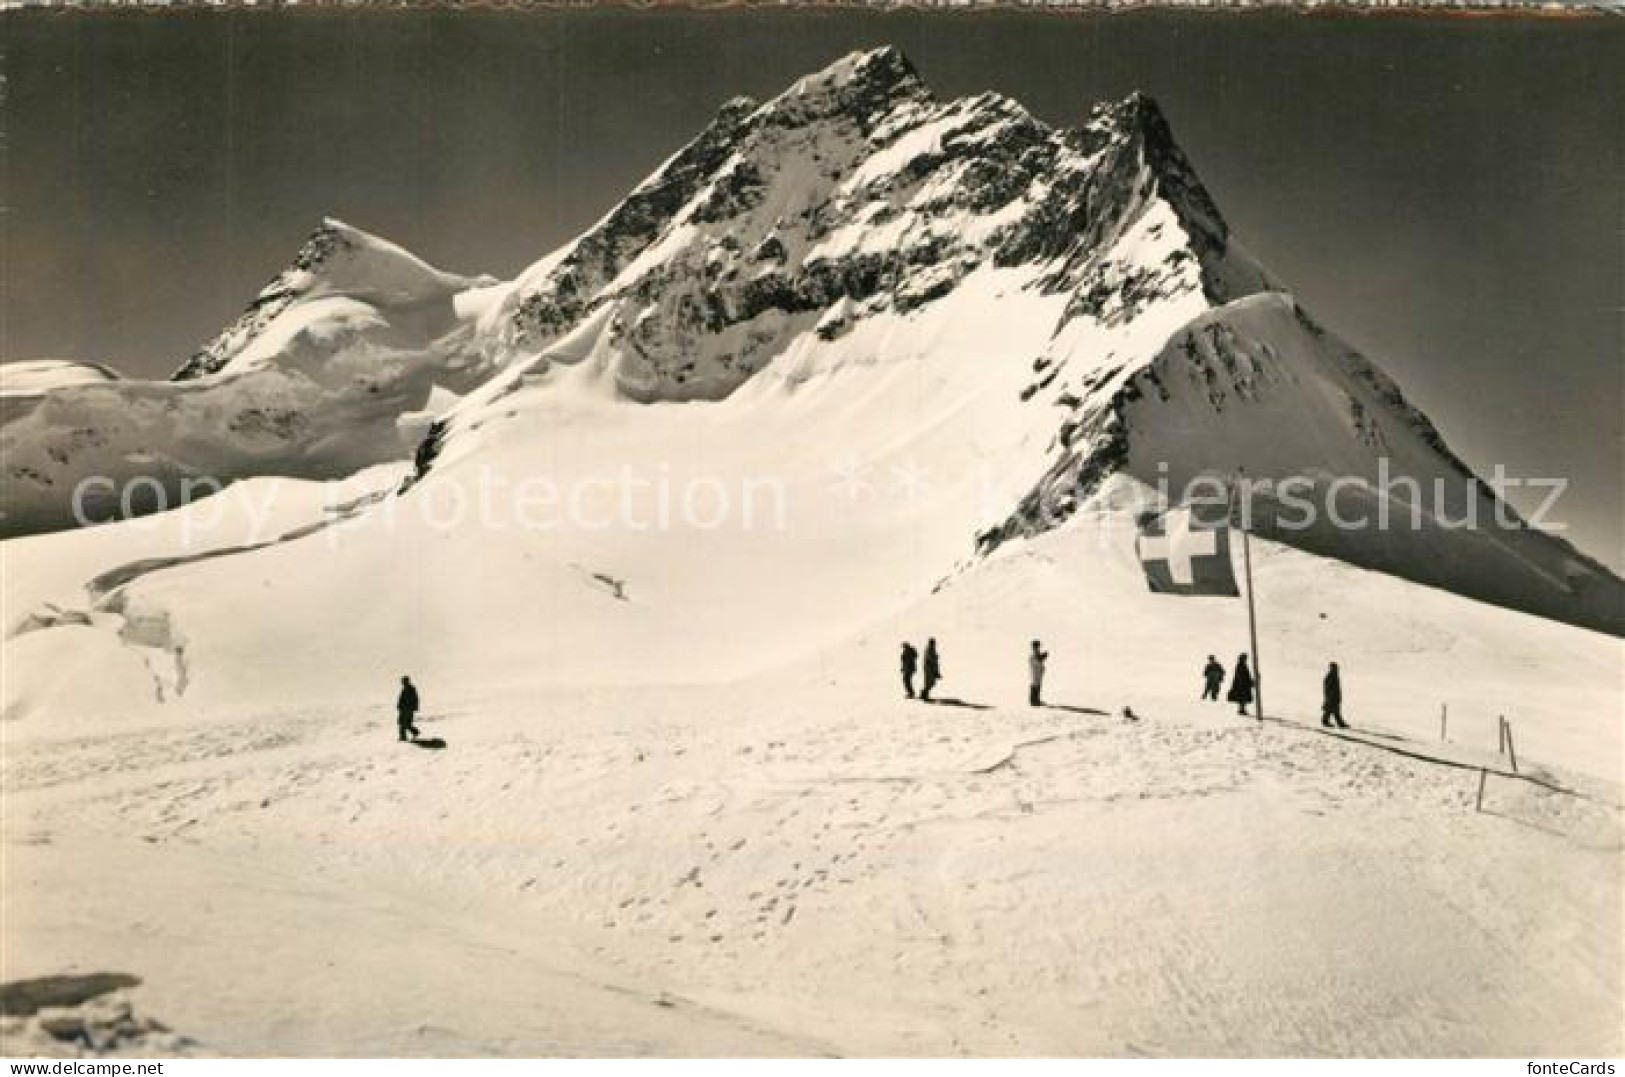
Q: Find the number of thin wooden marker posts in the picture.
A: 4